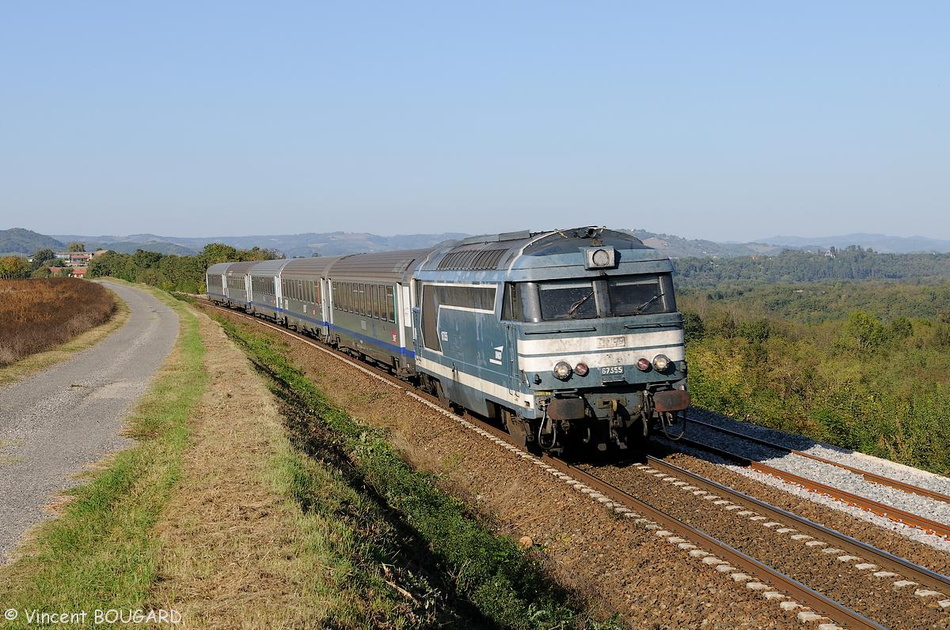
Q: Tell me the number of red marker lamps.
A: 2